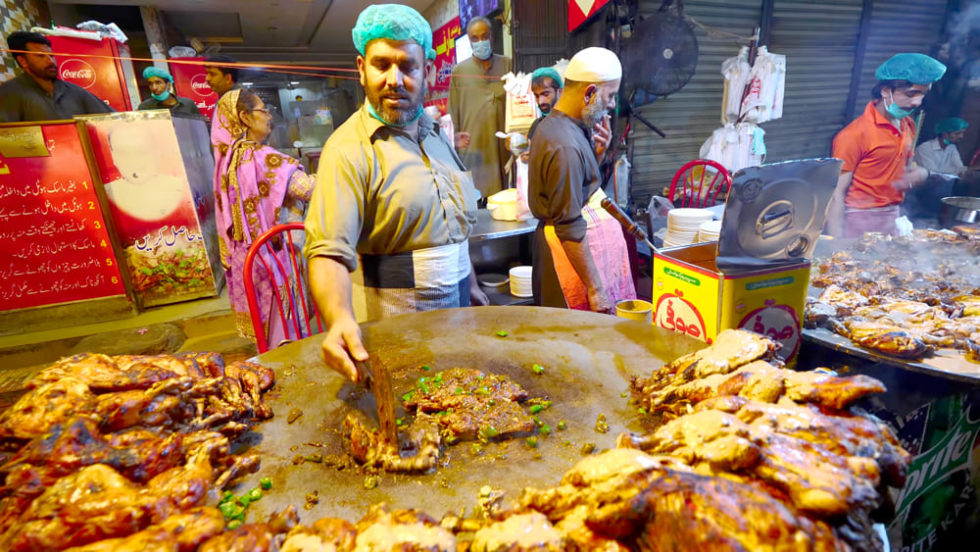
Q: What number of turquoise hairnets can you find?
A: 5